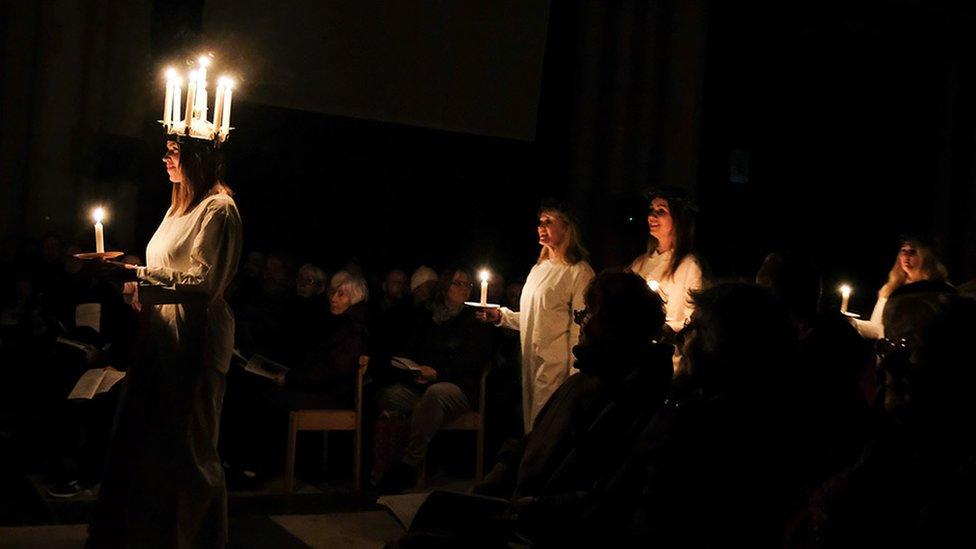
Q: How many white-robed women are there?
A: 4